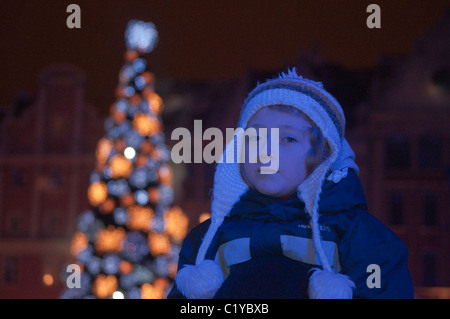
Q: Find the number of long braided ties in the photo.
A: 2